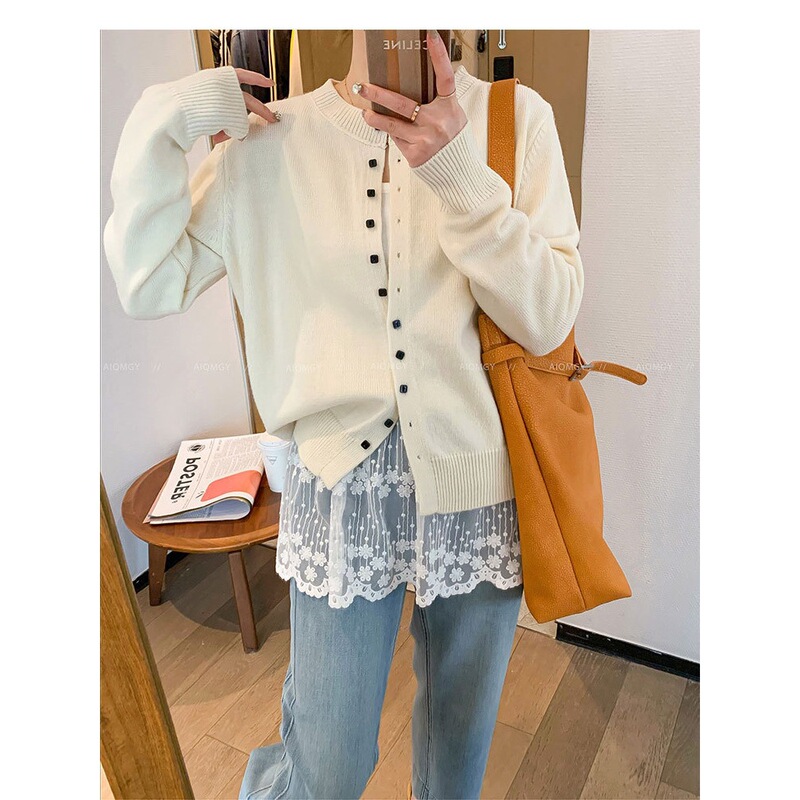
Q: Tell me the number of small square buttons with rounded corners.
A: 10